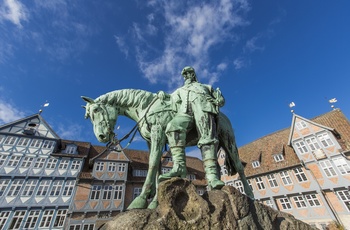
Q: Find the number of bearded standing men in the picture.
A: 1